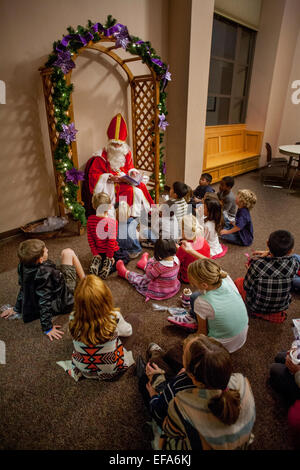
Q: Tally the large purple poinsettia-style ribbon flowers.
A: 6